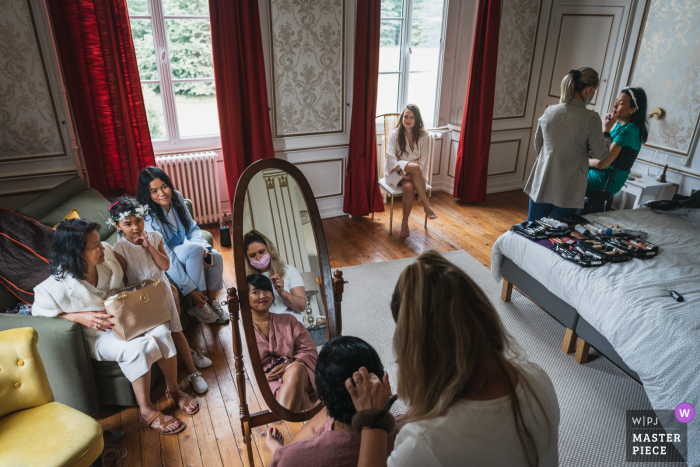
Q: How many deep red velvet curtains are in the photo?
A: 4